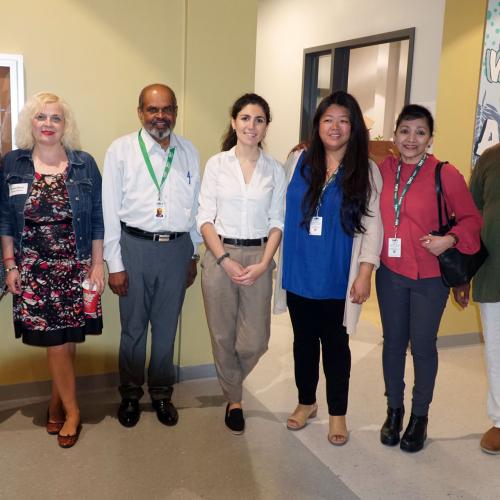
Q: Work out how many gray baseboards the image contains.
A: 2